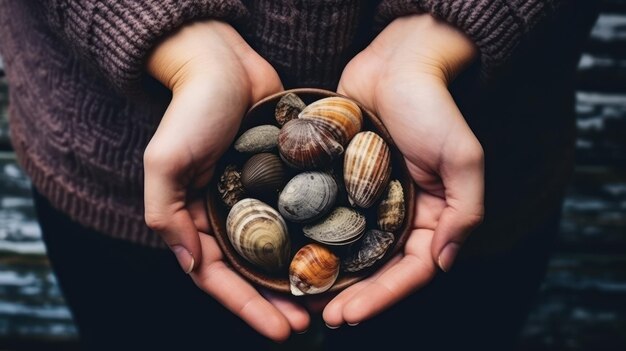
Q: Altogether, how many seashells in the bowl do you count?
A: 13